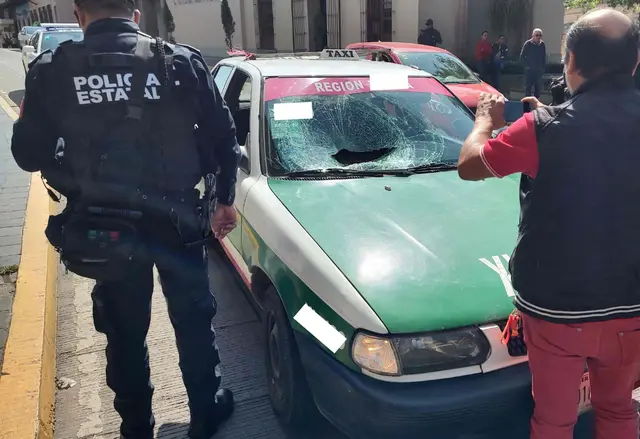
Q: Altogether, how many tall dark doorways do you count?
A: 3